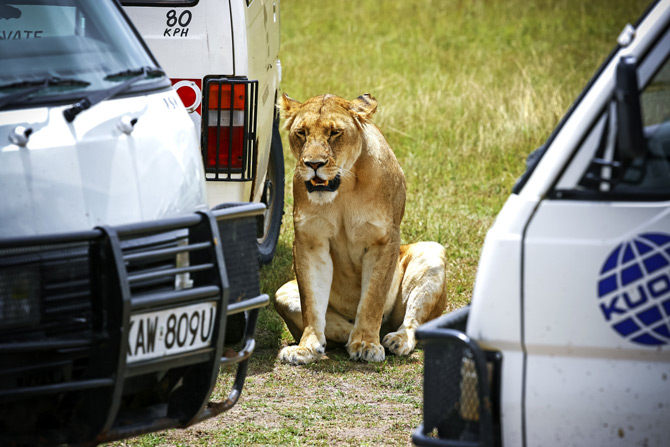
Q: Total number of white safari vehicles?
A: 3